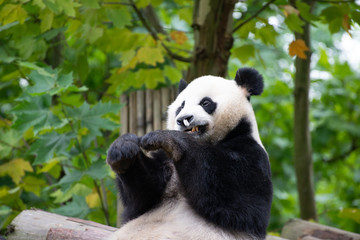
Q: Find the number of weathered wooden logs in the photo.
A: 2